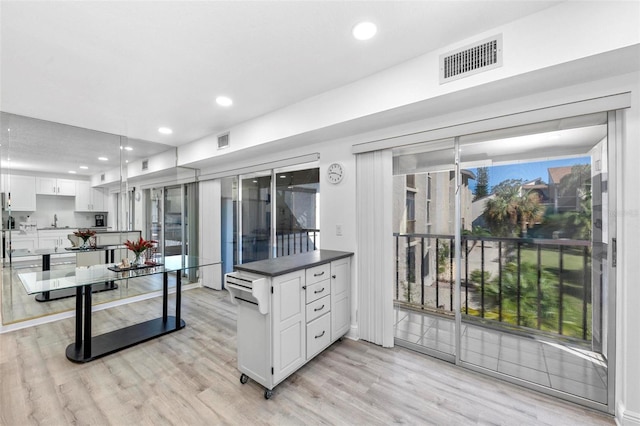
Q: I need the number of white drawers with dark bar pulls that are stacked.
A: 4